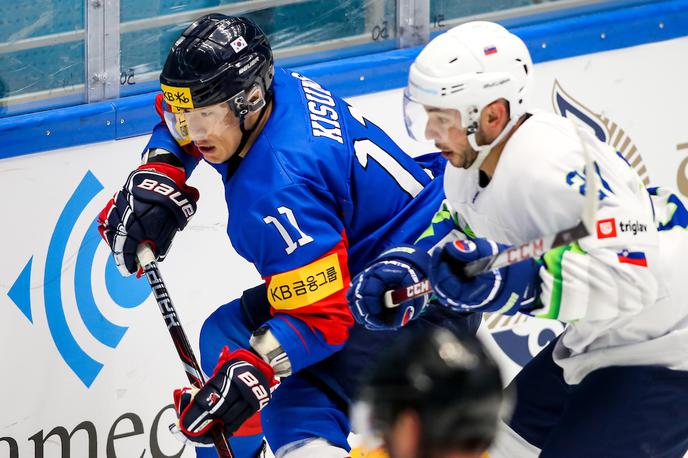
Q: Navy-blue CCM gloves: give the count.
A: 2